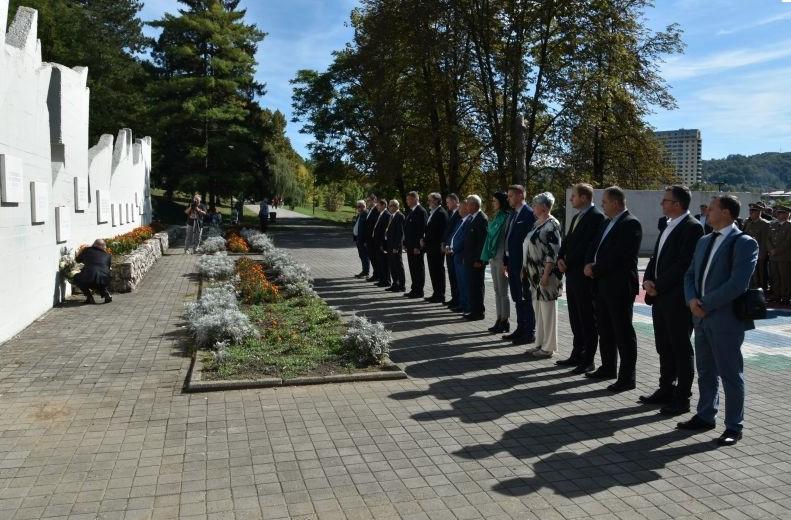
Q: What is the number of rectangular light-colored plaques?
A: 11